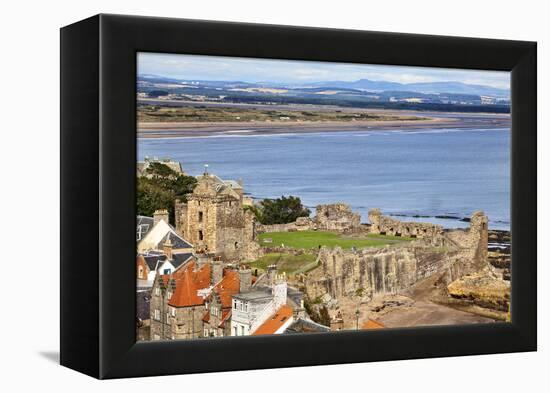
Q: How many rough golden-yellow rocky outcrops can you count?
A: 1